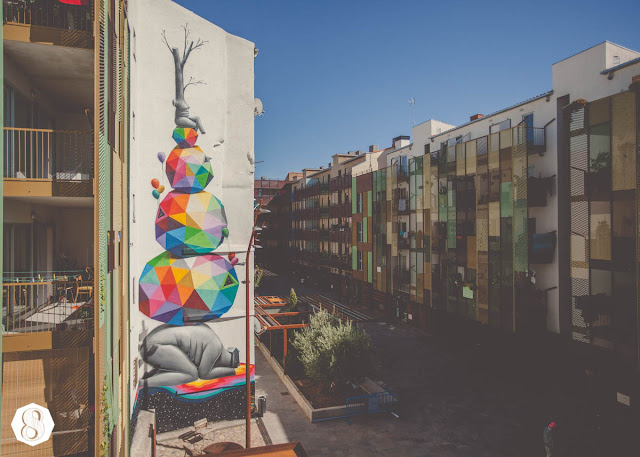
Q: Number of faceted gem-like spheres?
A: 4